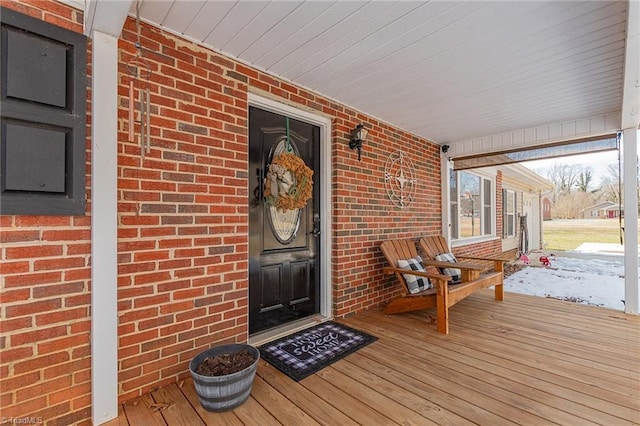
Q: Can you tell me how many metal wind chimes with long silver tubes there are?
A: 1